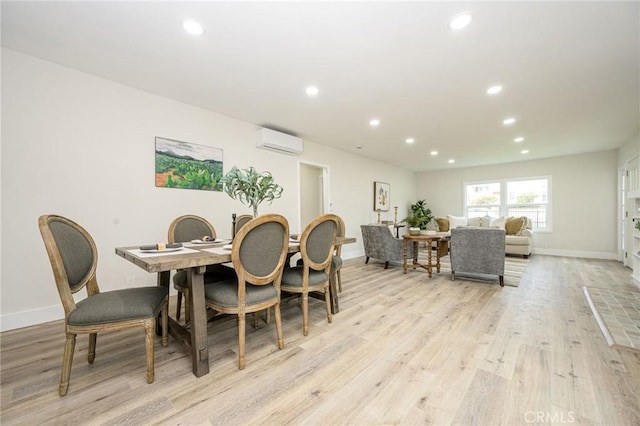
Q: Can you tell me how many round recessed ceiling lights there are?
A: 11